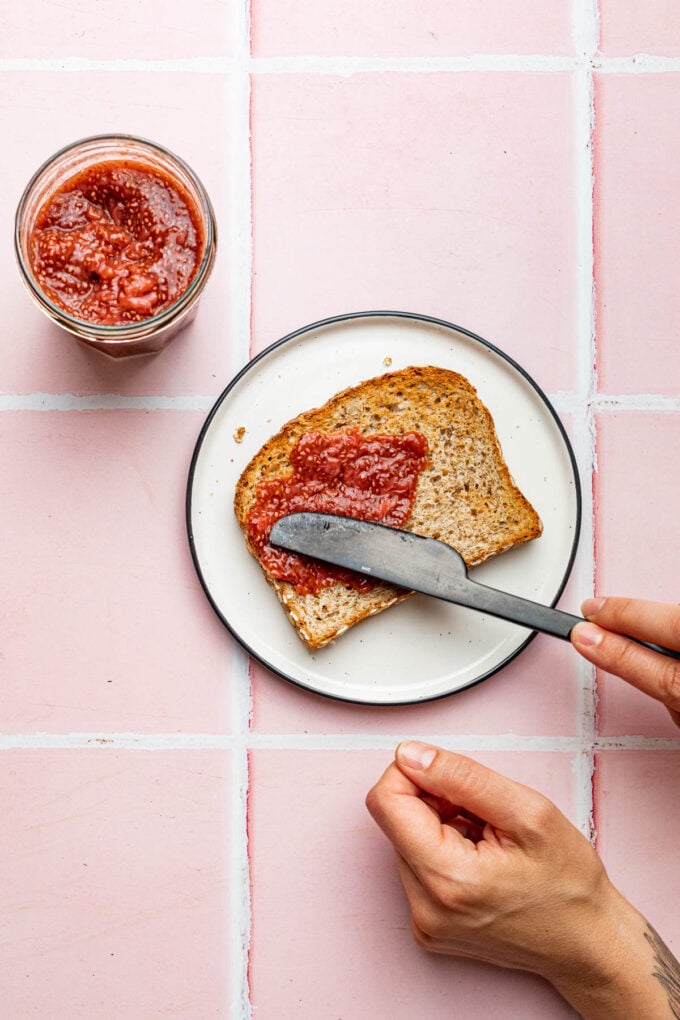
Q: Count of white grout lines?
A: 5